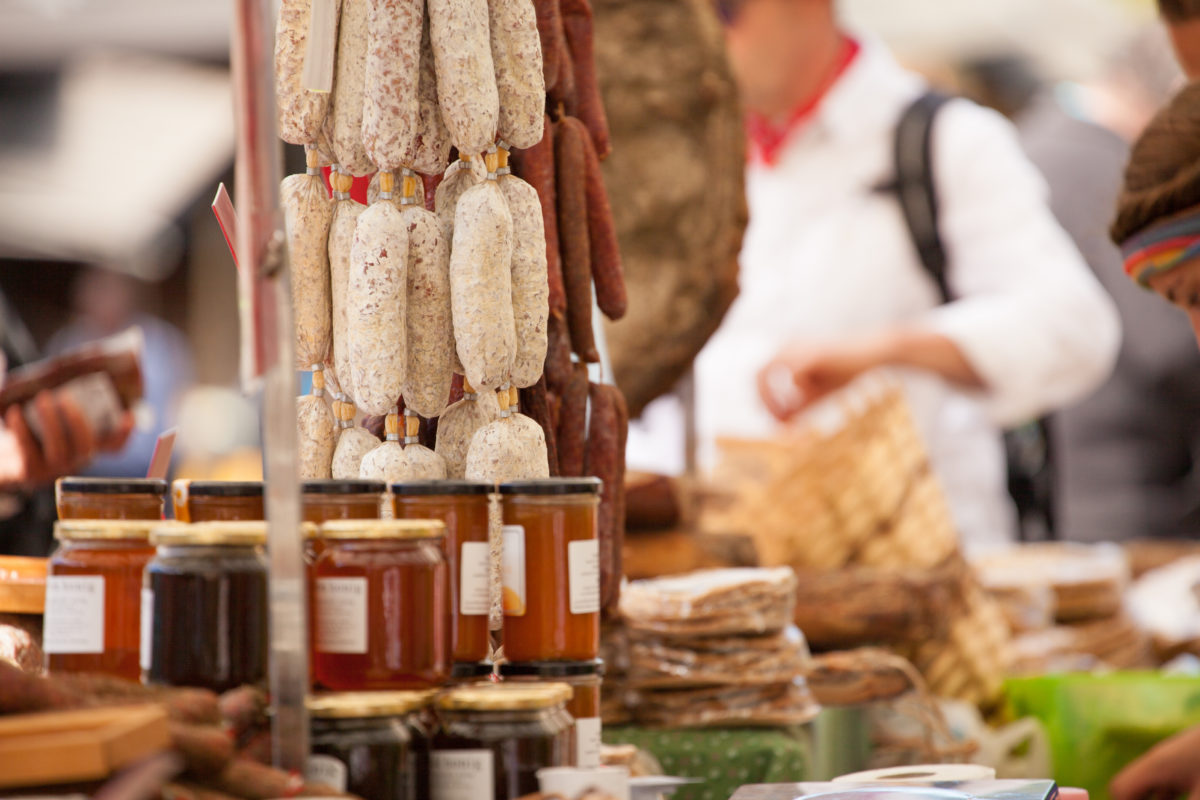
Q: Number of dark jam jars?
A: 3